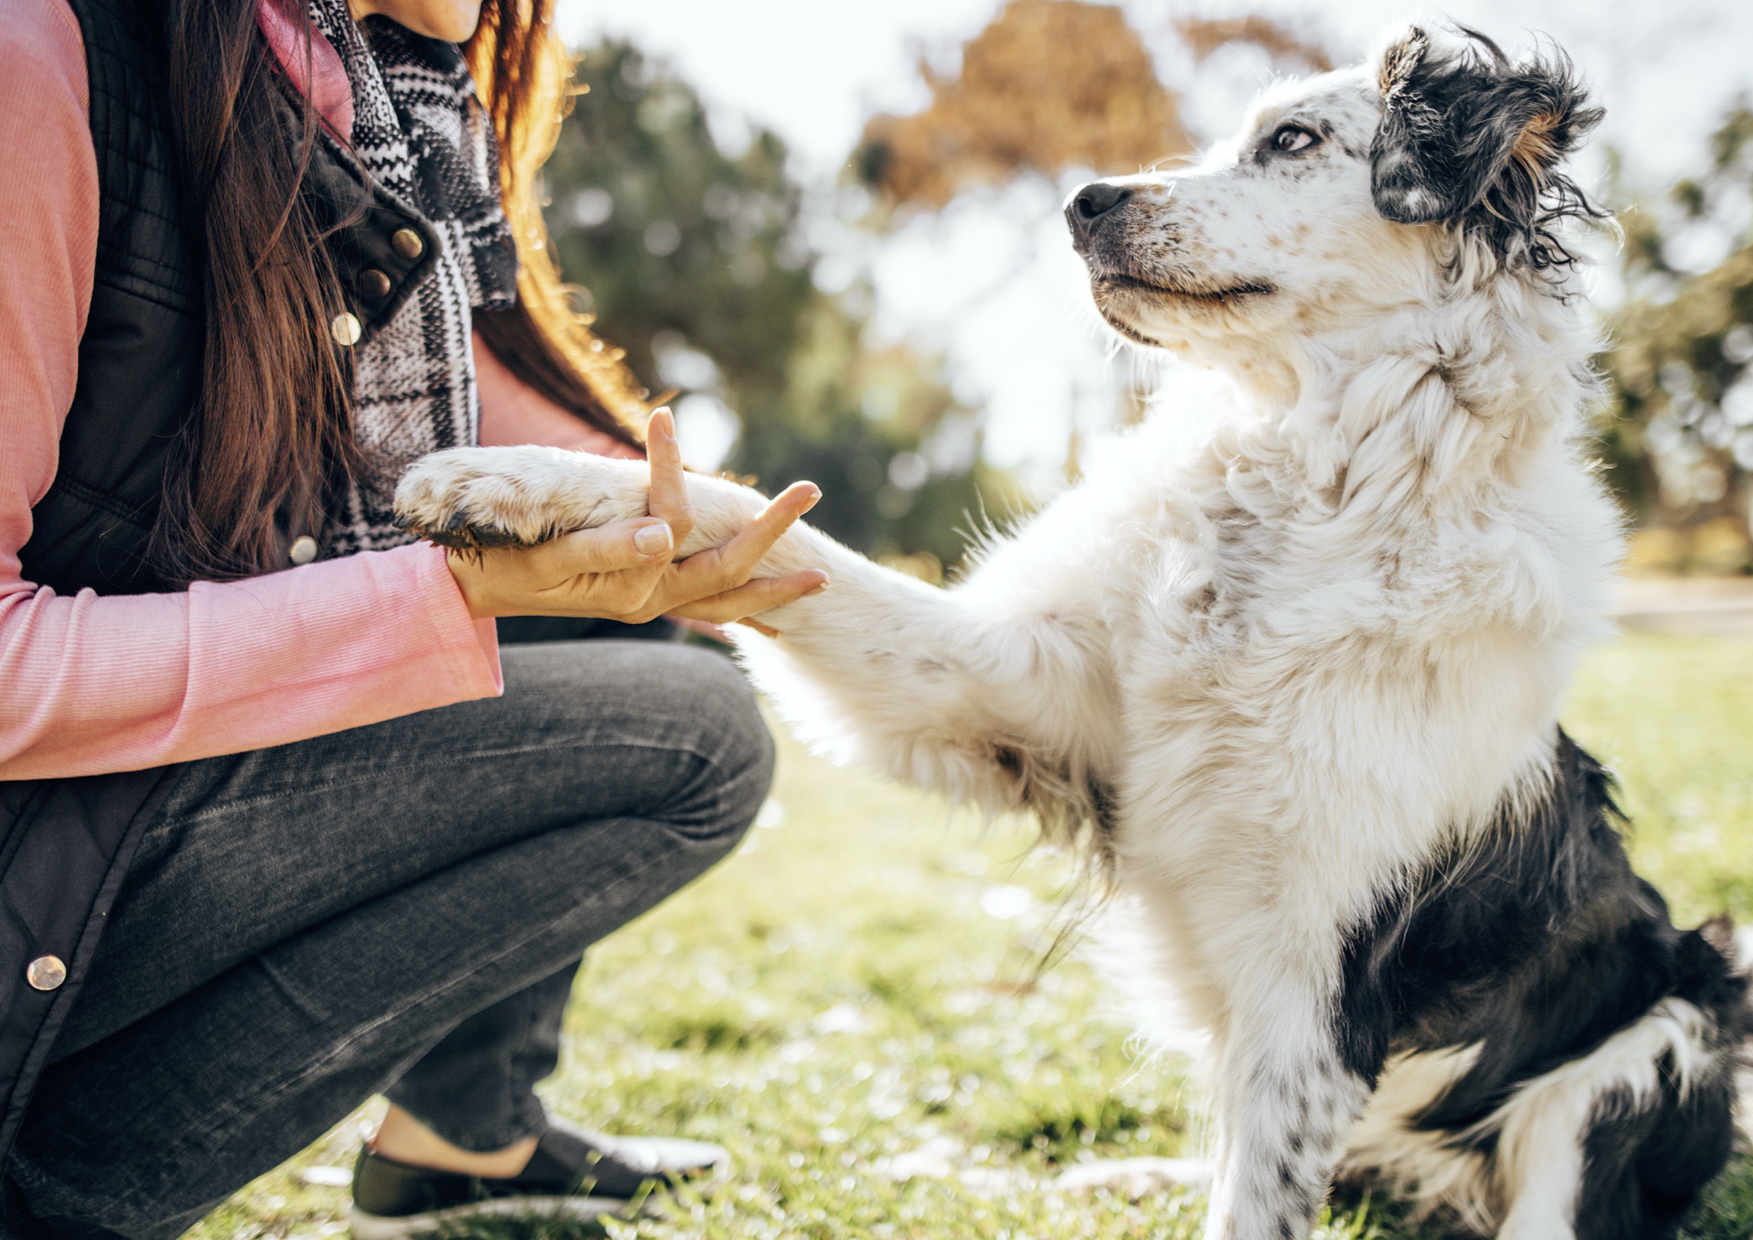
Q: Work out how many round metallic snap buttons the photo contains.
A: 5